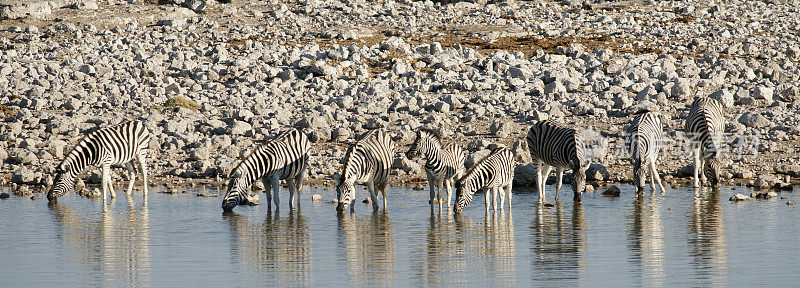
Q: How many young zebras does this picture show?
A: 2